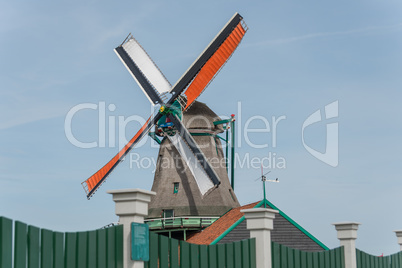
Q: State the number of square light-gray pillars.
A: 4